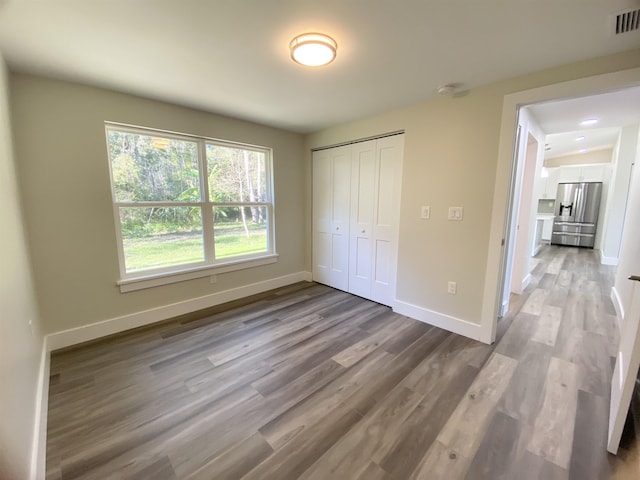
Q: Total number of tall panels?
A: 4